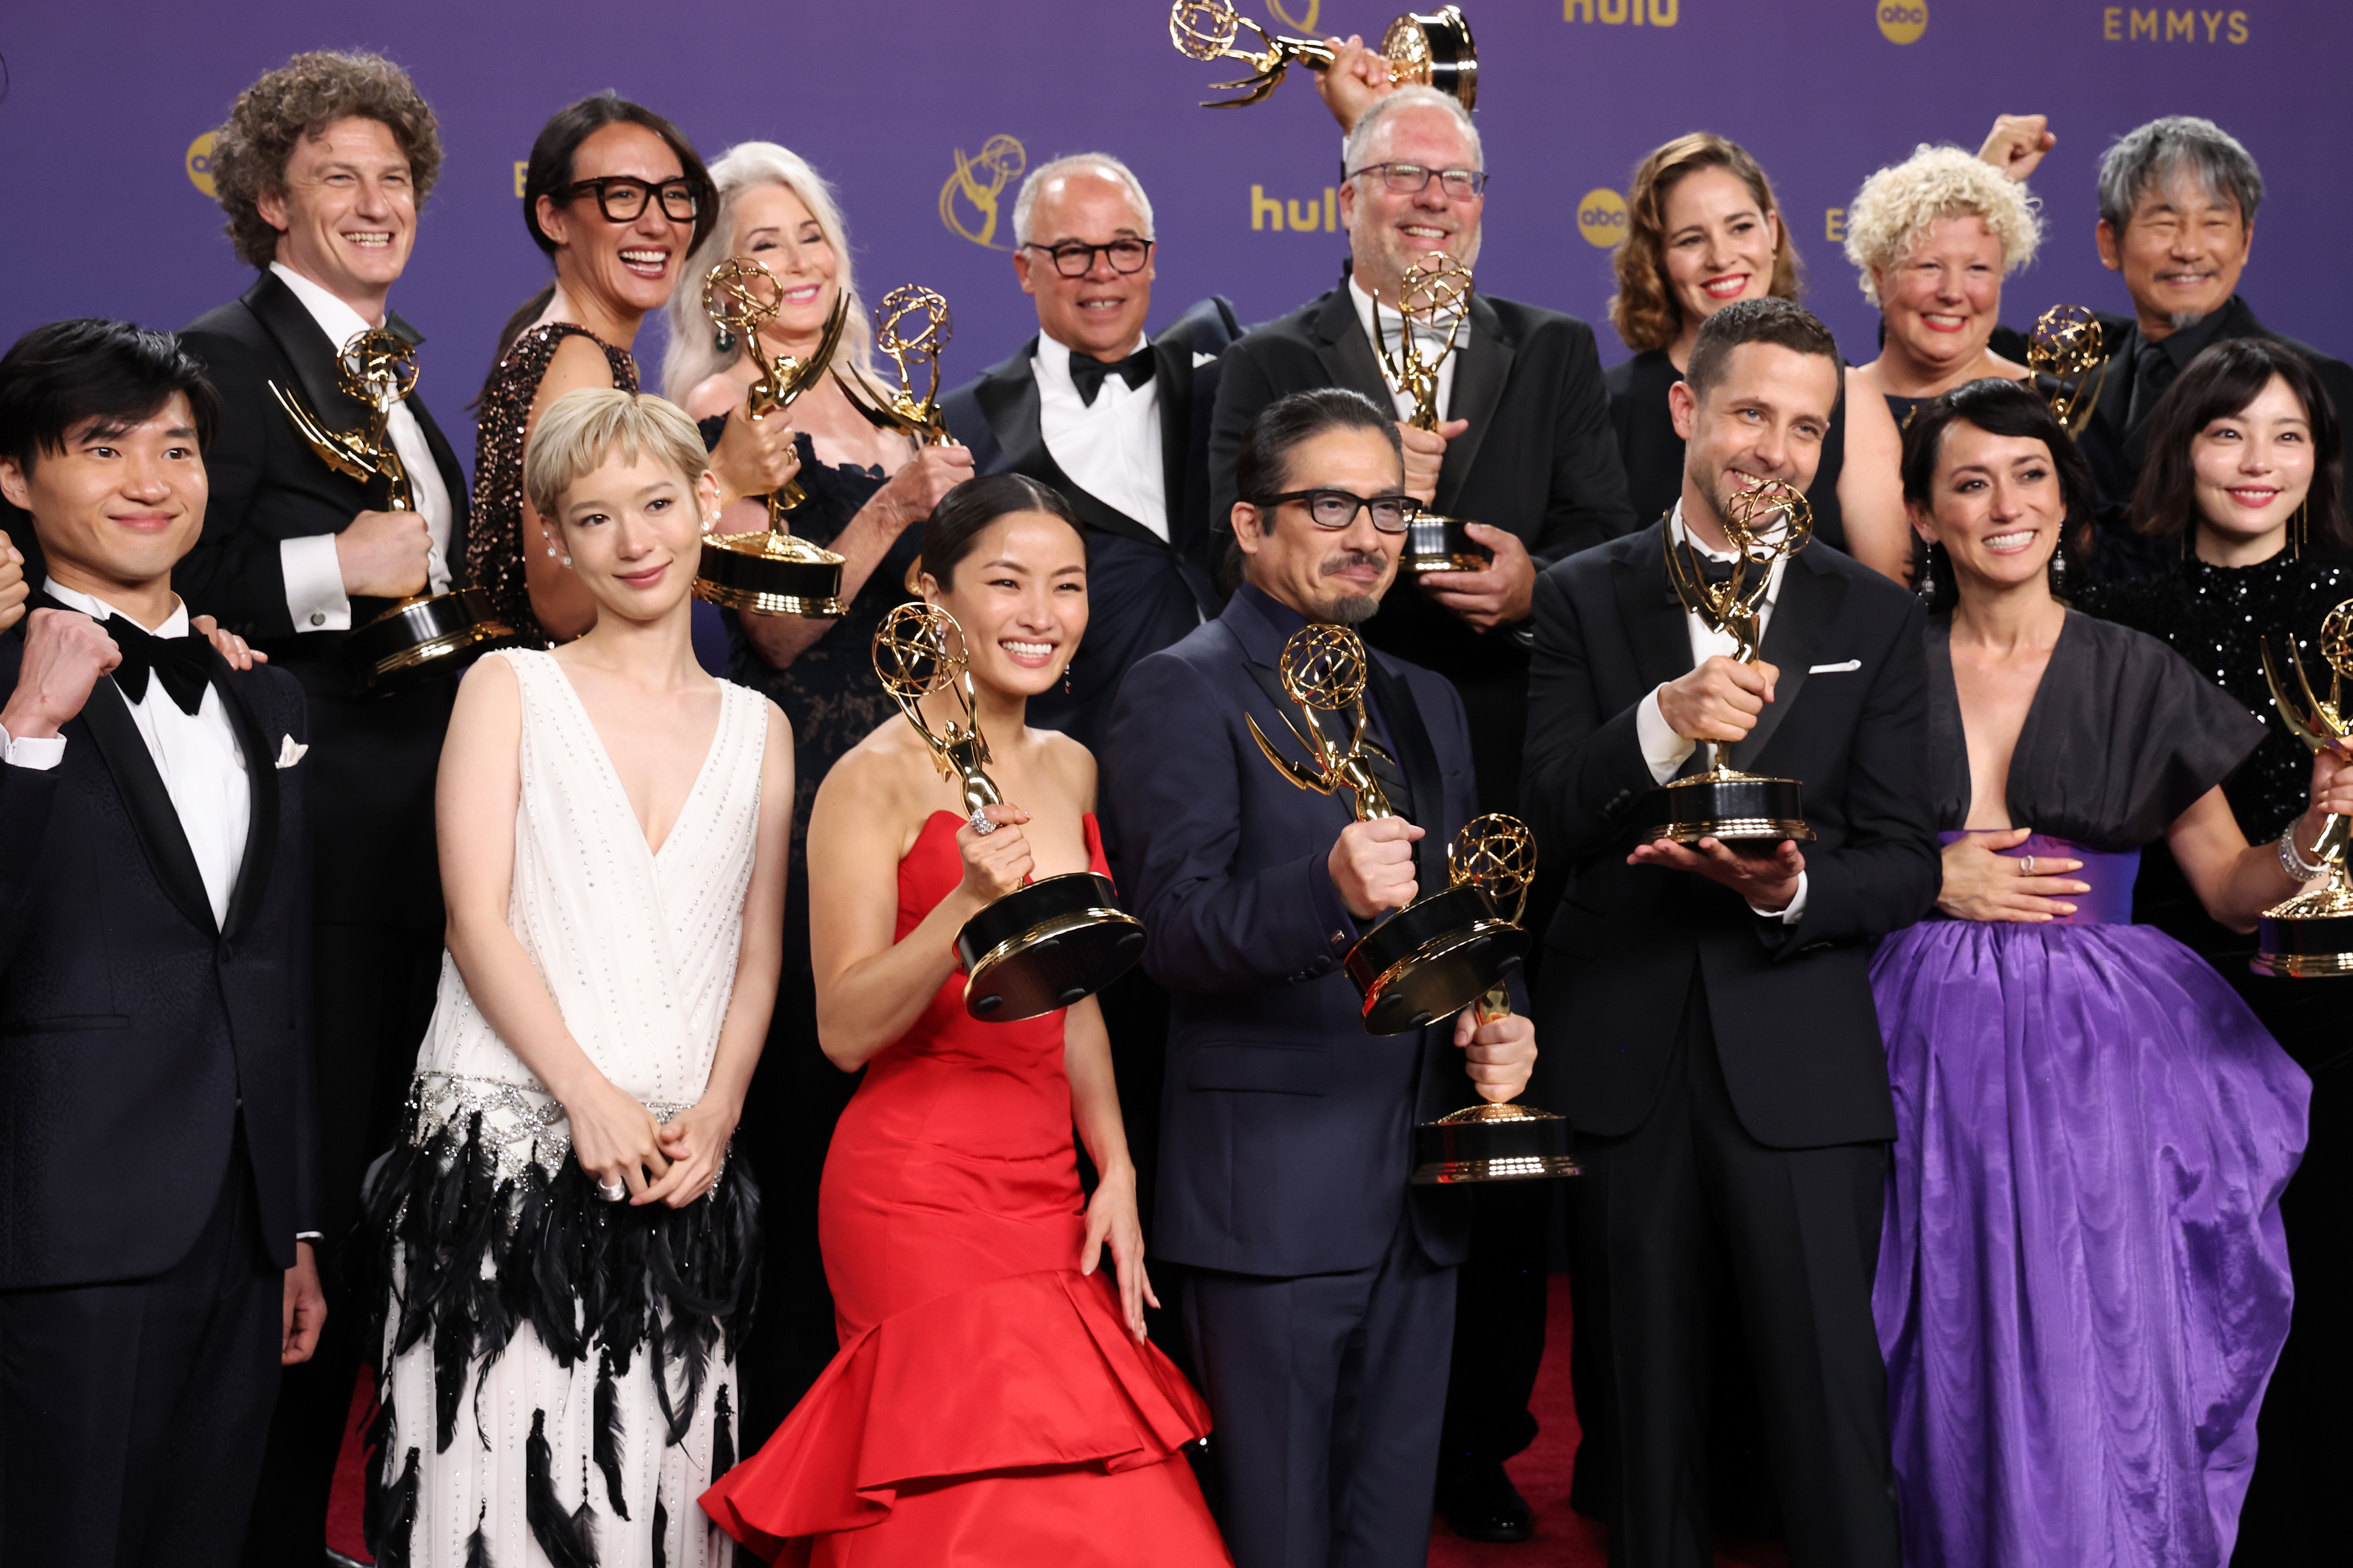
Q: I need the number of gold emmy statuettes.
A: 11